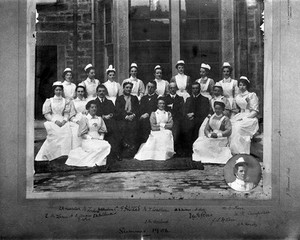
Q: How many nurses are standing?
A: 8